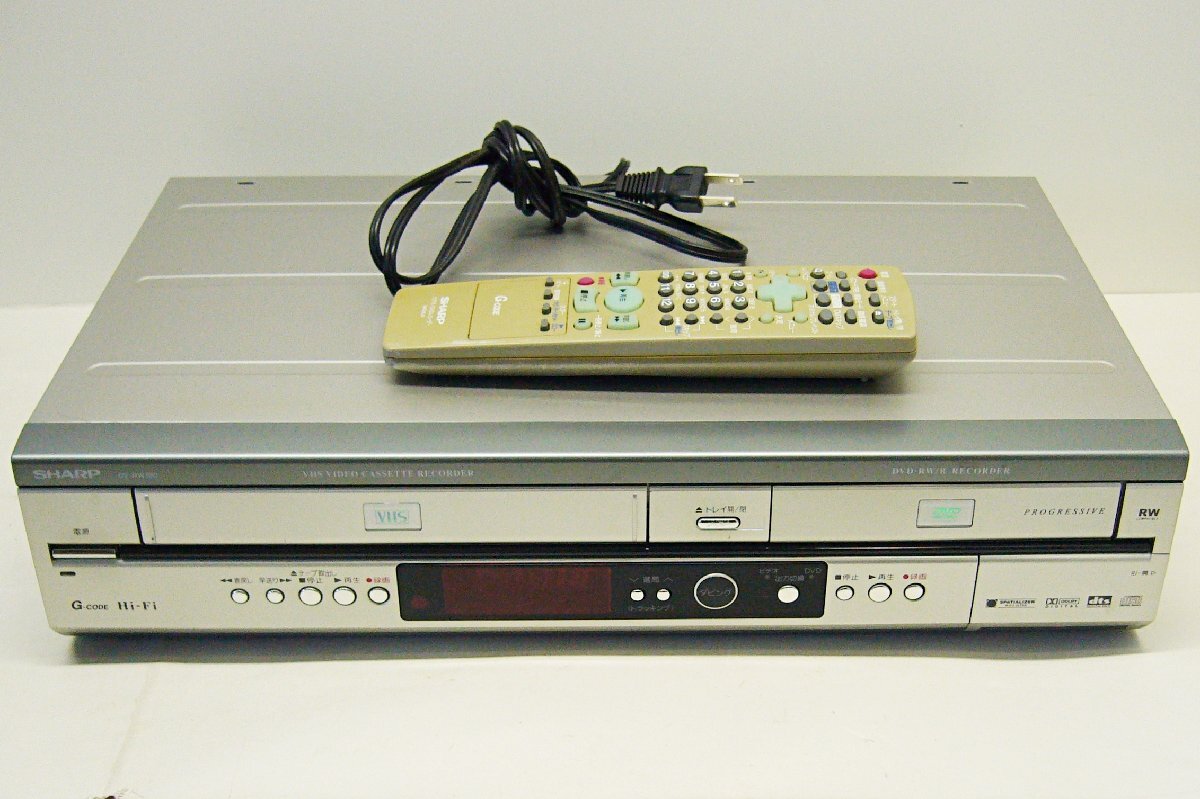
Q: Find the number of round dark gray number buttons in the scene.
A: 12